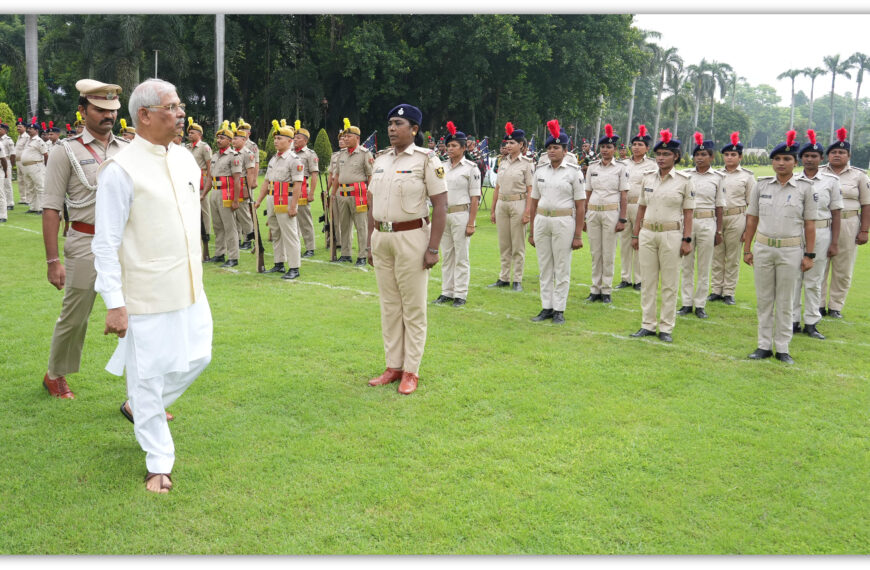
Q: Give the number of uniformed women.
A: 12